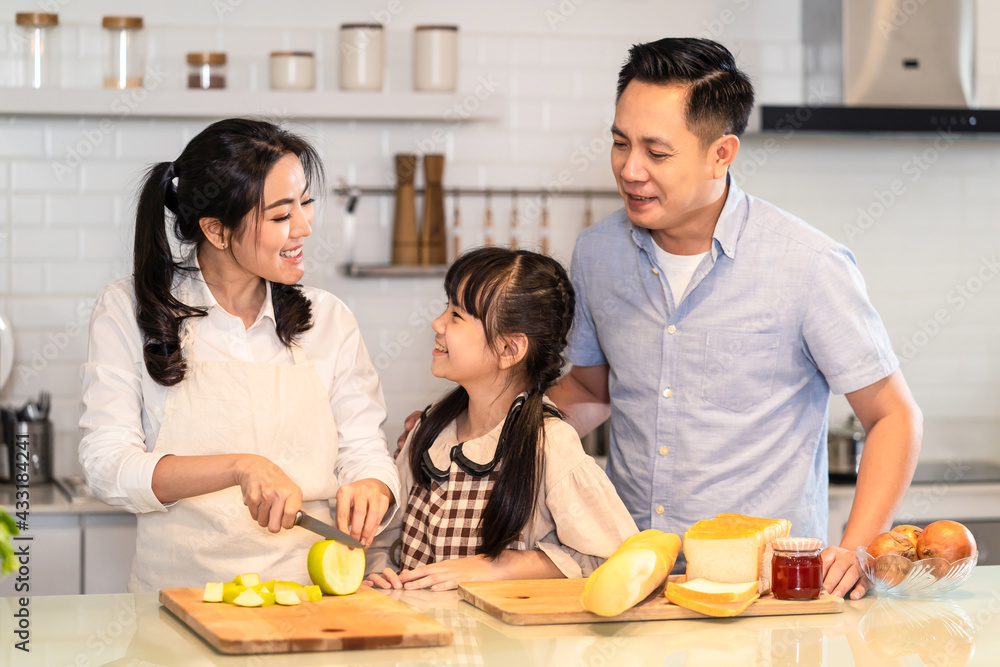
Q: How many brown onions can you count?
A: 3